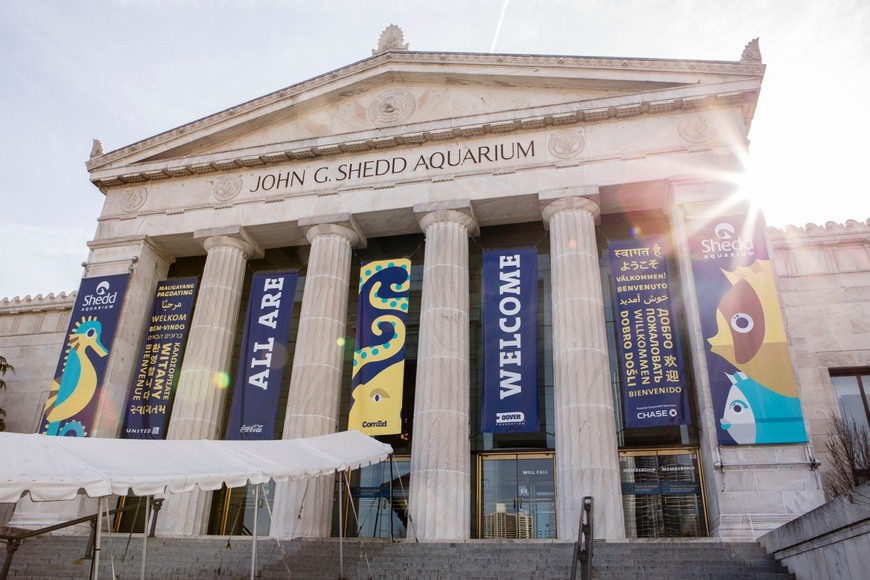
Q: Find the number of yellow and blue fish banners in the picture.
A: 1